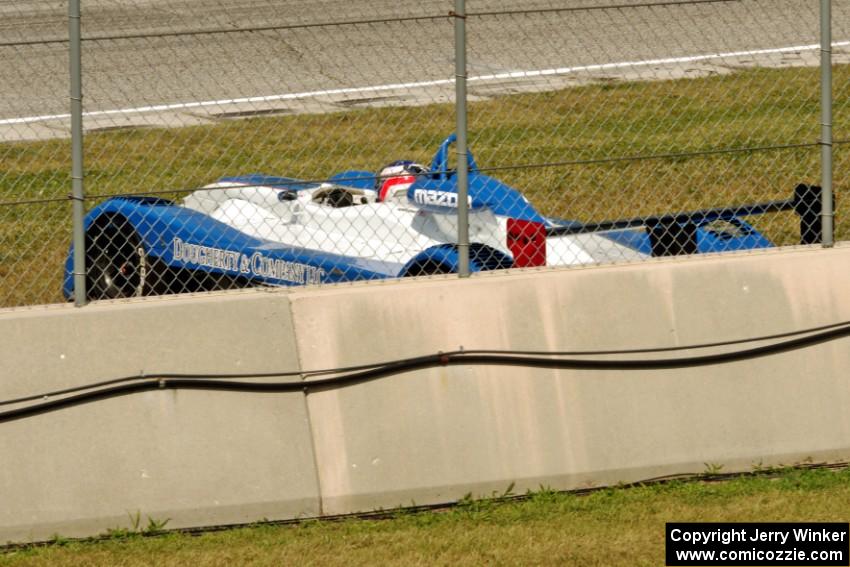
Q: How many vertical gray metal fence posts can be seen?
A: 3